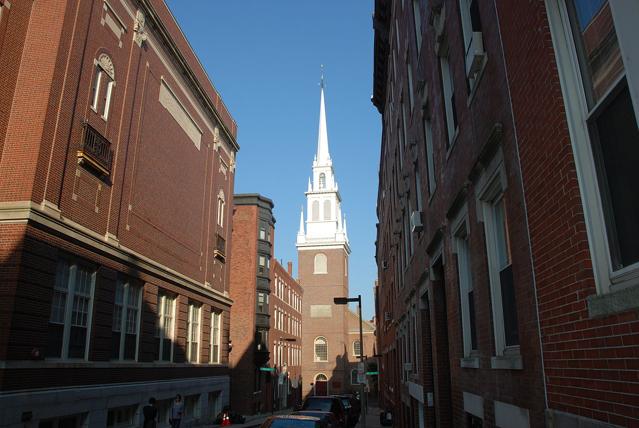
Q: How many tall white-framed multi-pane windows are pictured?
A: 5